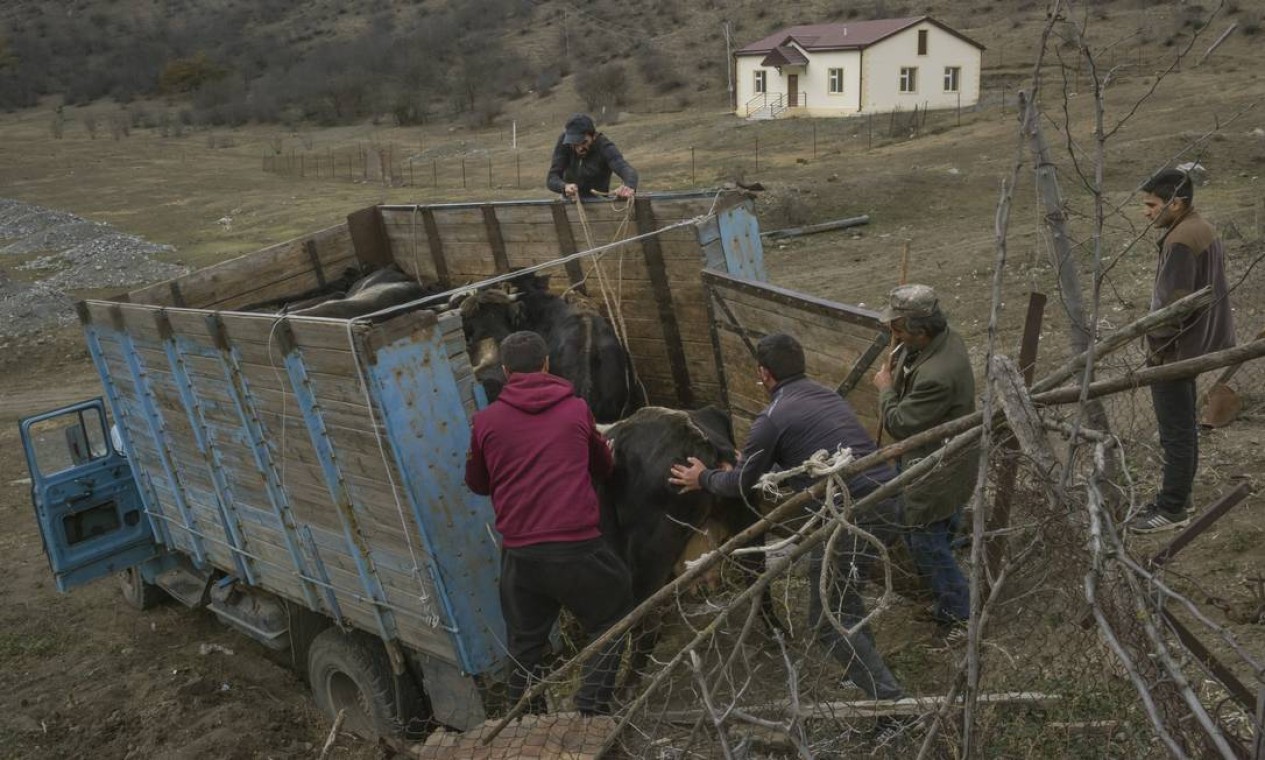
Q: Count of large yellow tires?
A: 0